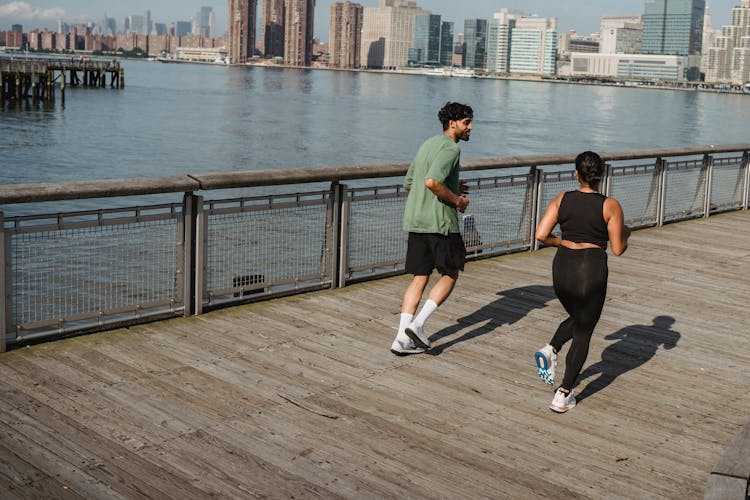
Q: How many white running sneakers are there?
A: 4